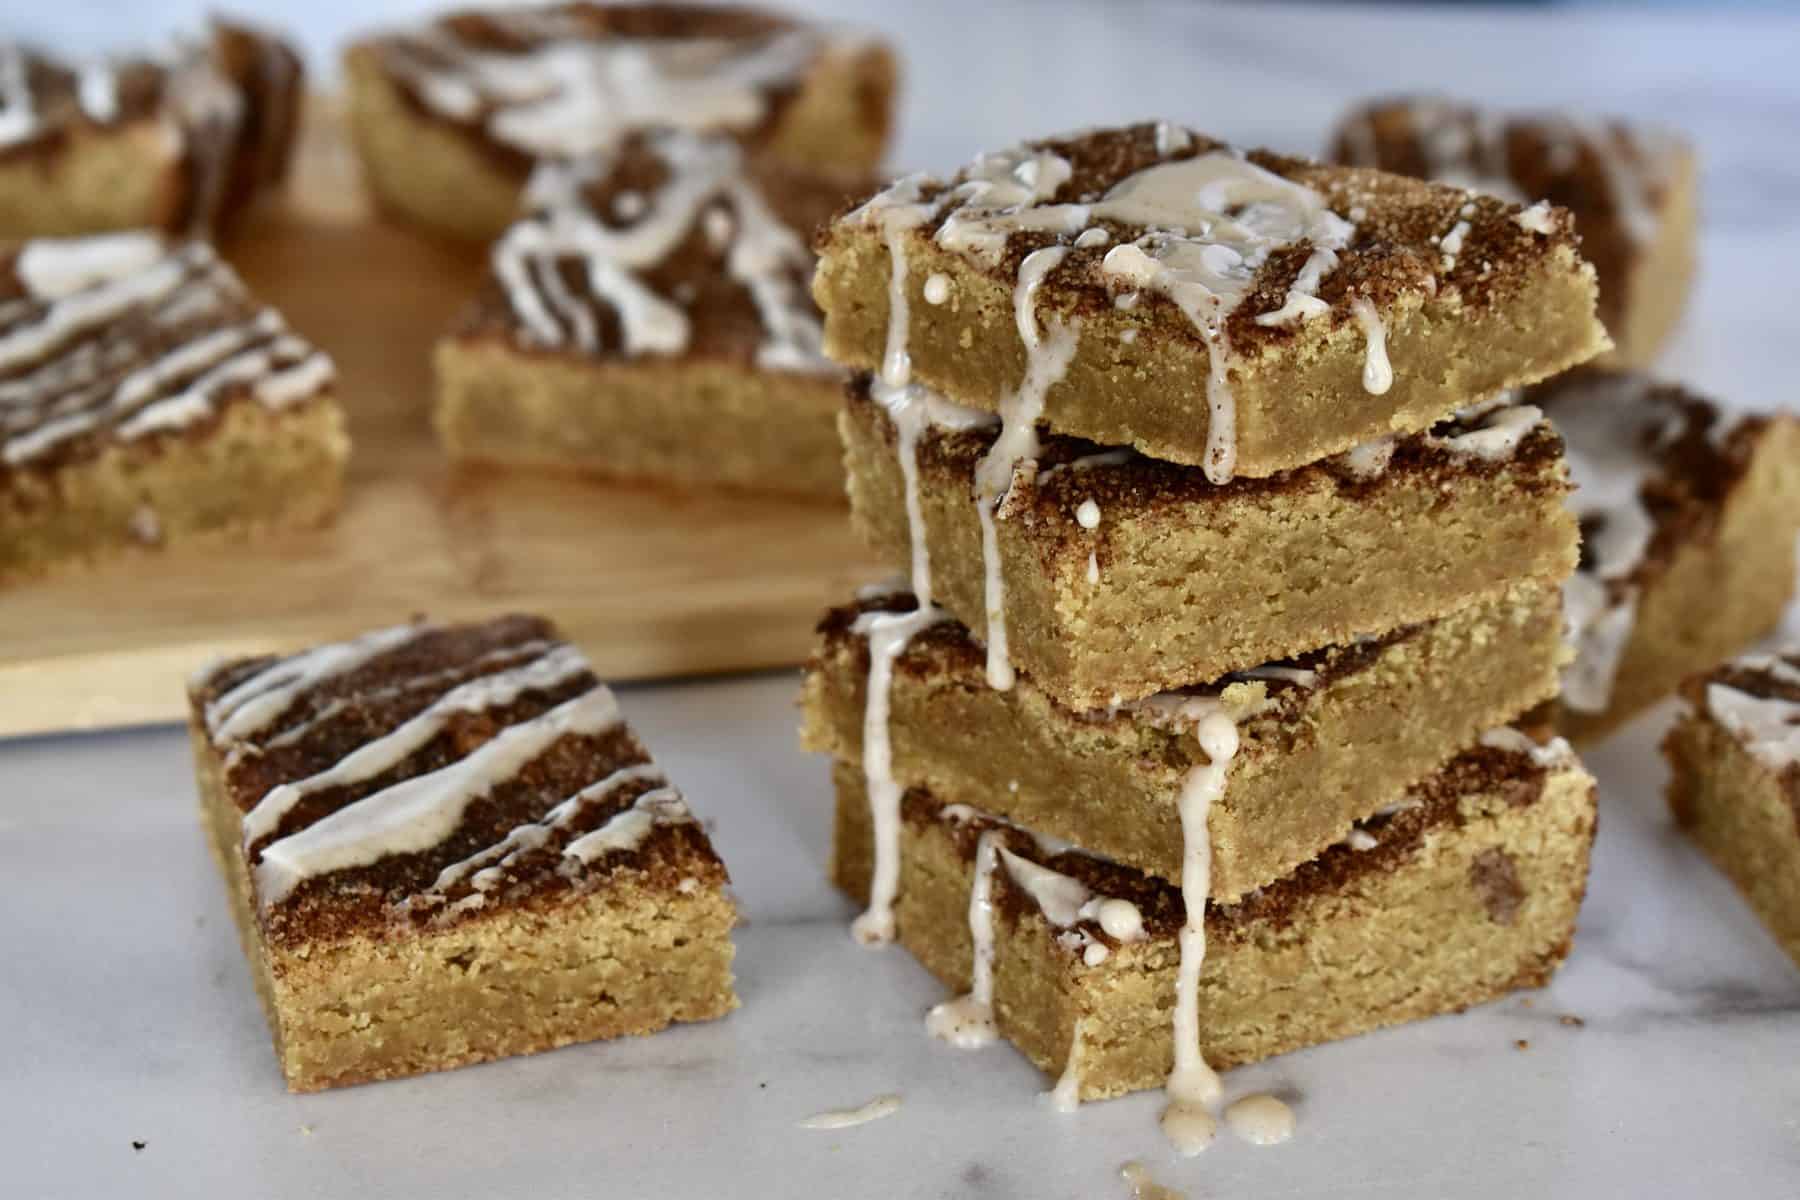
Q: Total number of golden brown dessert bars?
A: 12